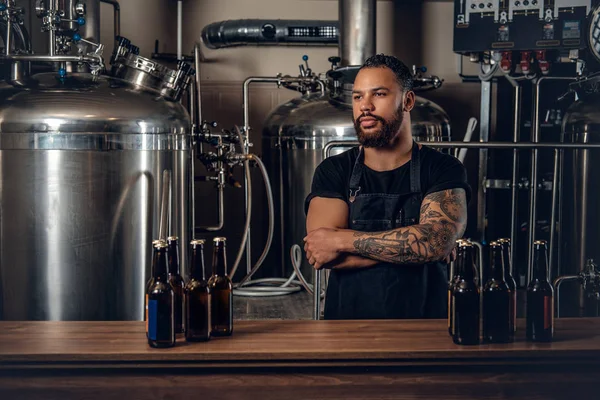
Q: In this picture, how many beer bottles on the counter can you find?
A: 10